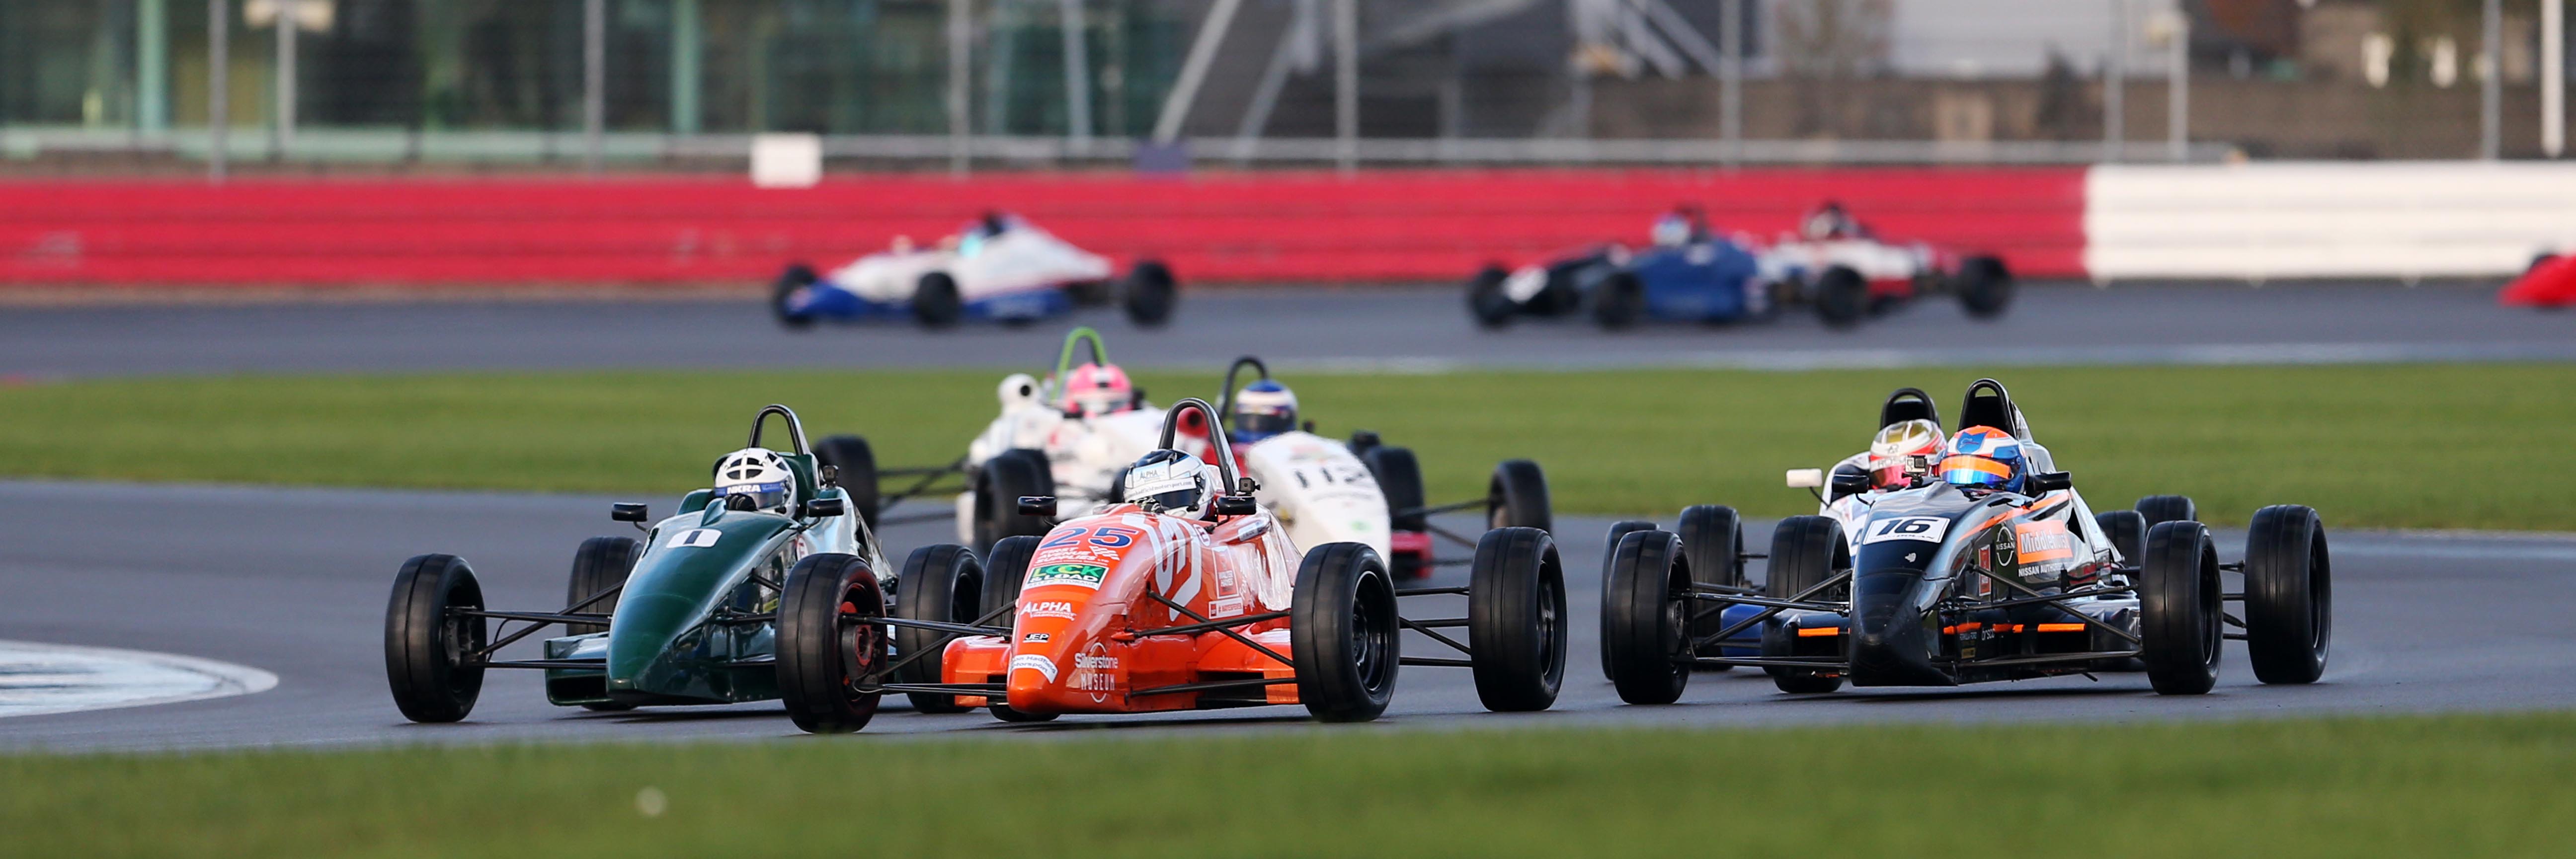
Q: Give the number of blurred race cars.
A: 4